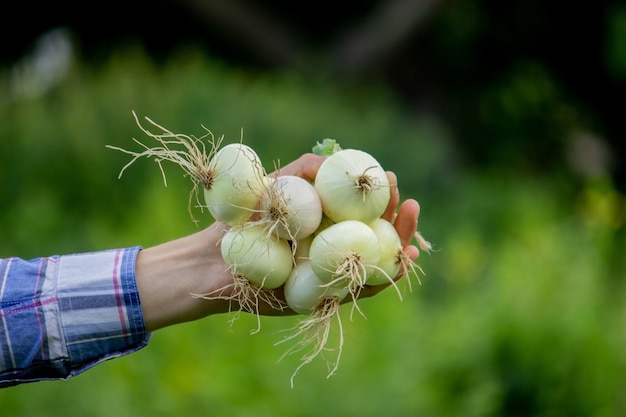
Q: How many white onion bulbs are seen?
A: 7